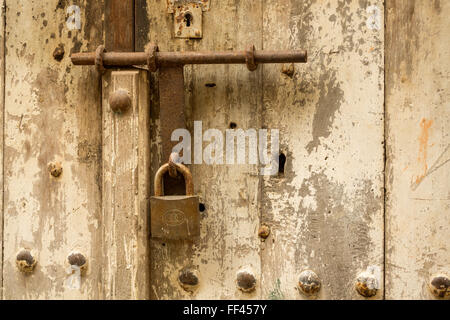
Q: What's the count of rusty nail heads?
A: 12